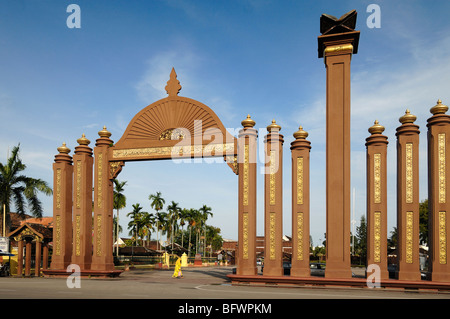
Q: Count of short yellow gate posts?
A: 2